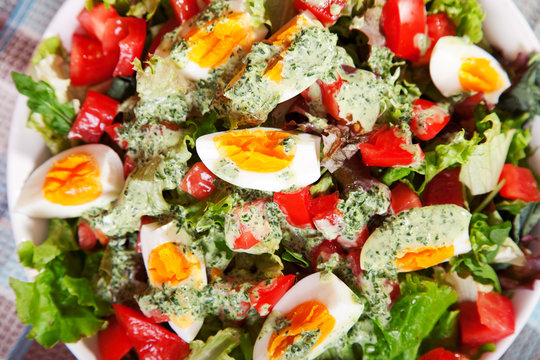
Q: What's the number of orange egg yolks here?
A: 8